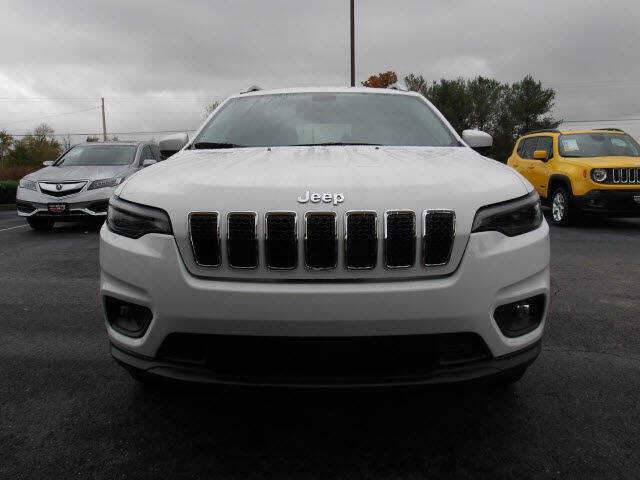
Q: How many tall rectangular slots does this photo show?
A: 7